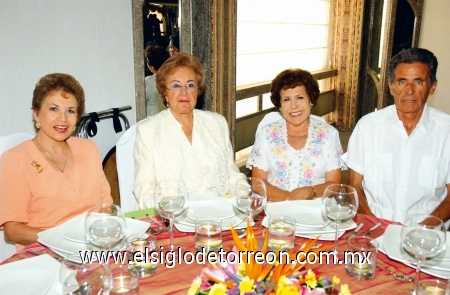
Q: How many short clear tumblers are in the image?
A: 6